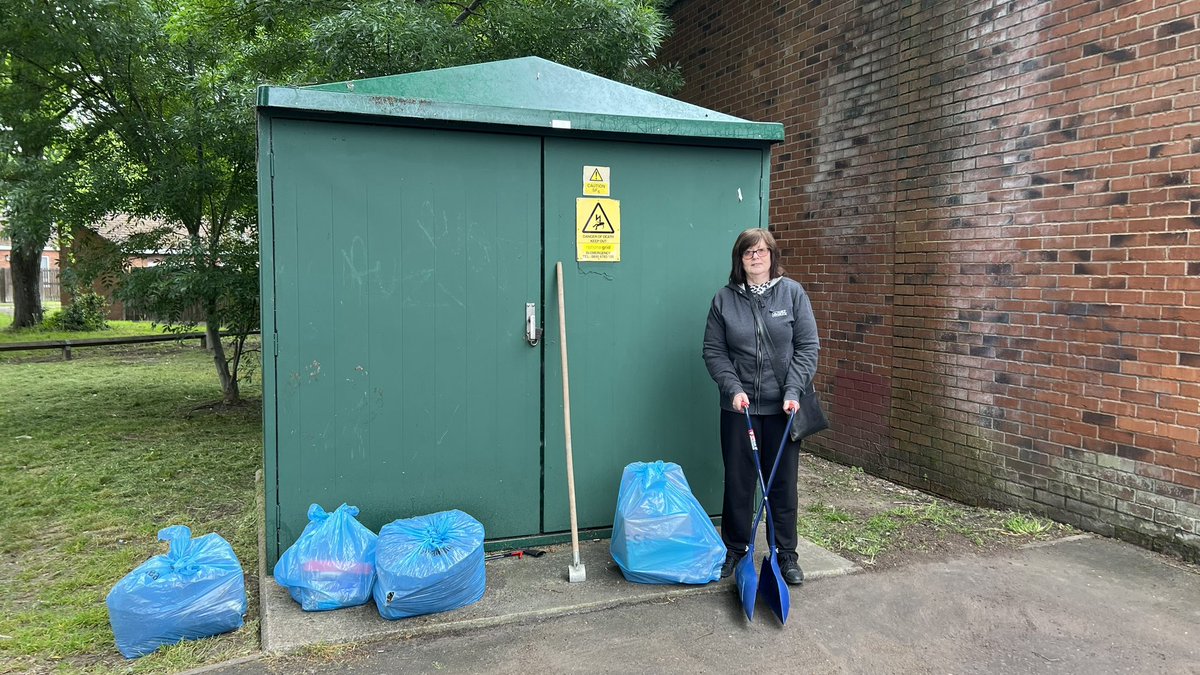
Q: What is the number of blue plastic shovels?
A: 2